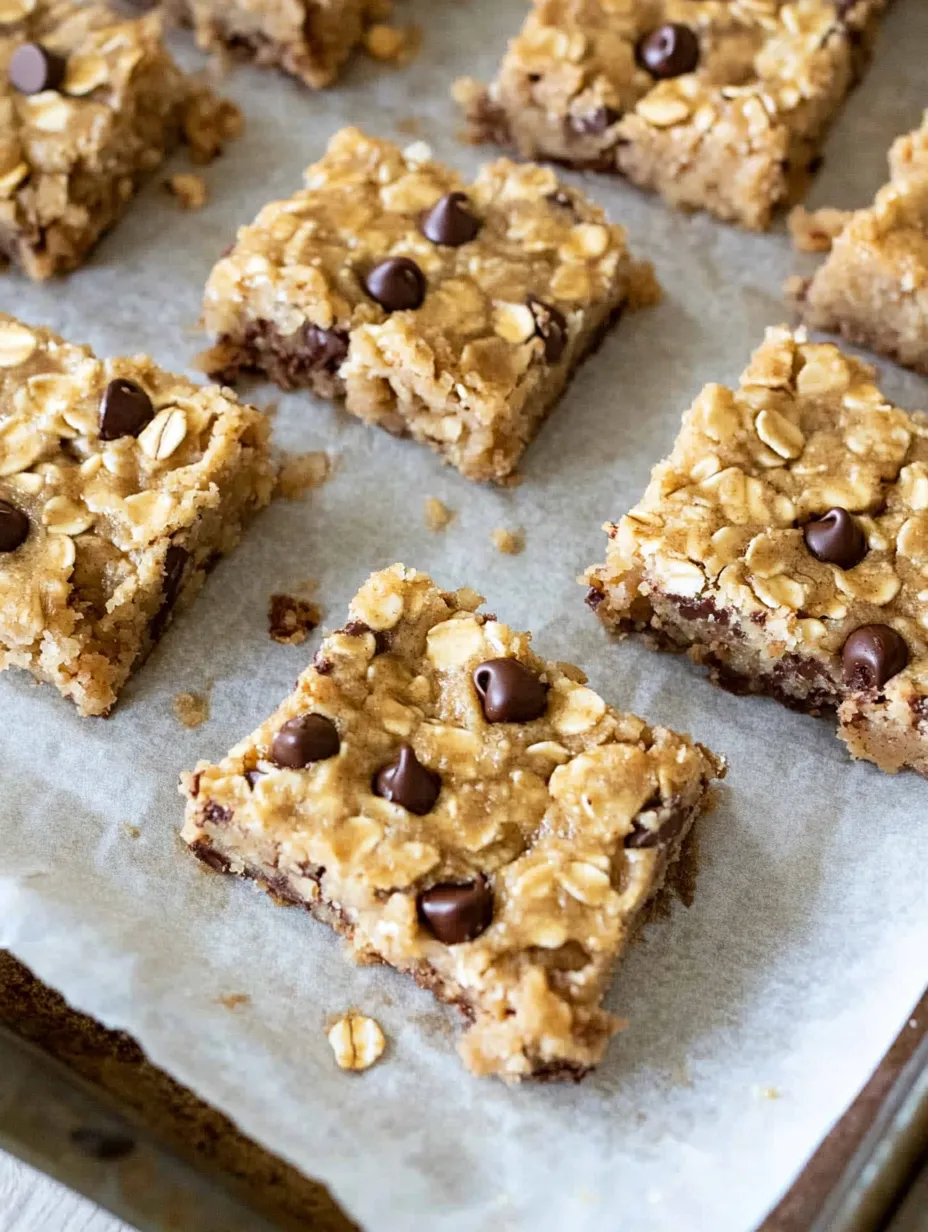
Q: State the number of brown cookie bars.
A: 8